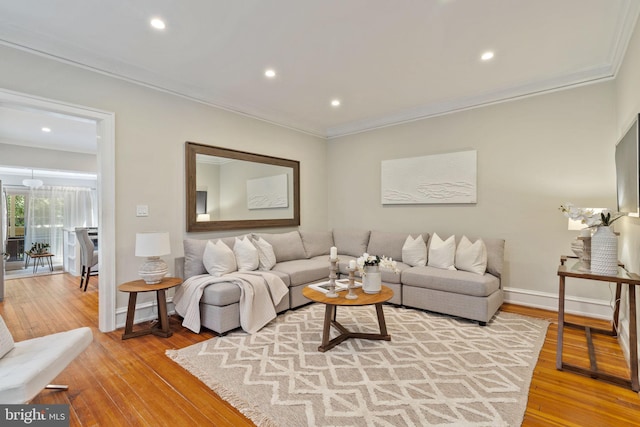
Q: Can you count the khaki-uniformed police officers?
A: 0